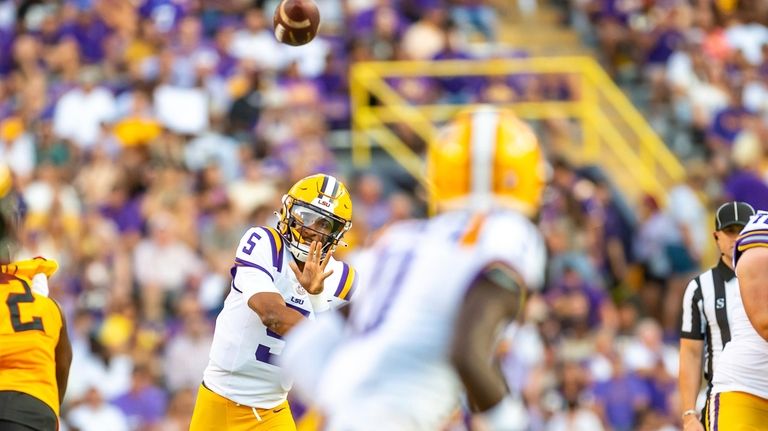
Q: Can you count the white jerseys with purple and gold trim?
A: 3